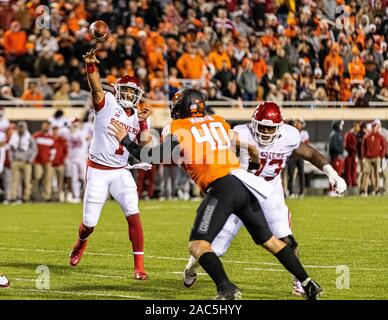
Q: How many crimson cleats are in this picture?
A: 2